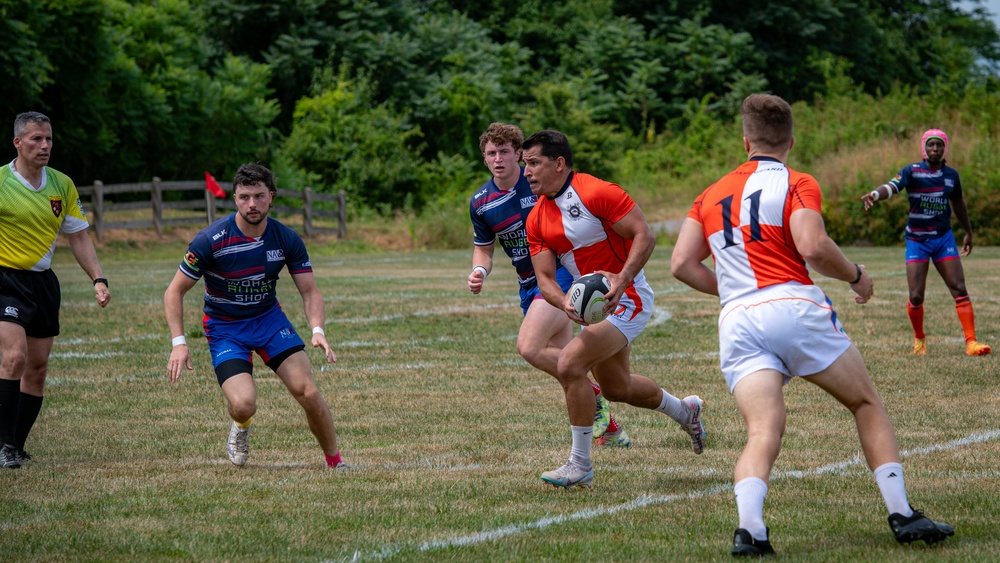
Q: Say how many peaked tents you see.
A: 0